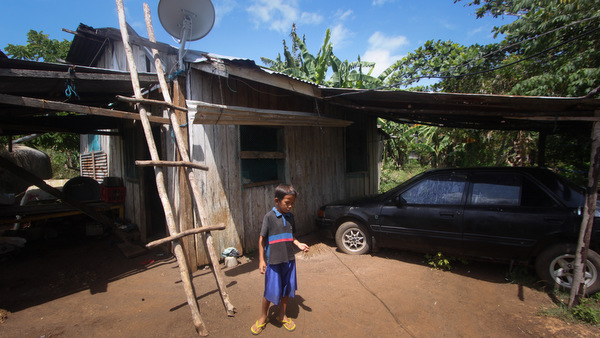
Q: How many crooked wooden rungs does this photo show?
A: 3